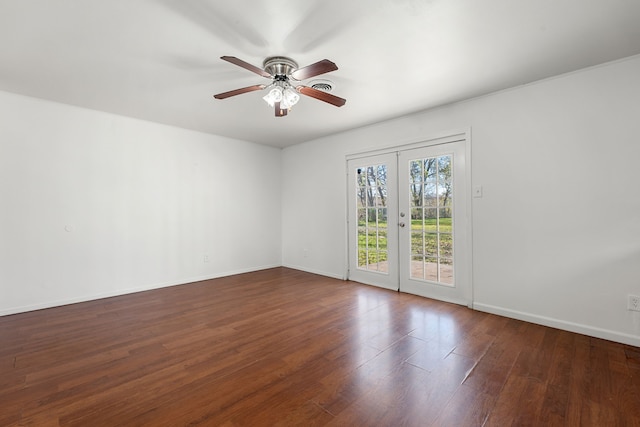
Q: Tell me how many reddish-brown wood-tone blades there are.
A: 5